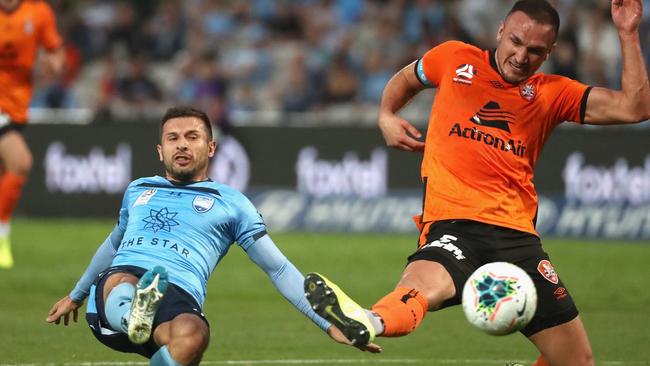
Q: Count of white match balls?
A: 1